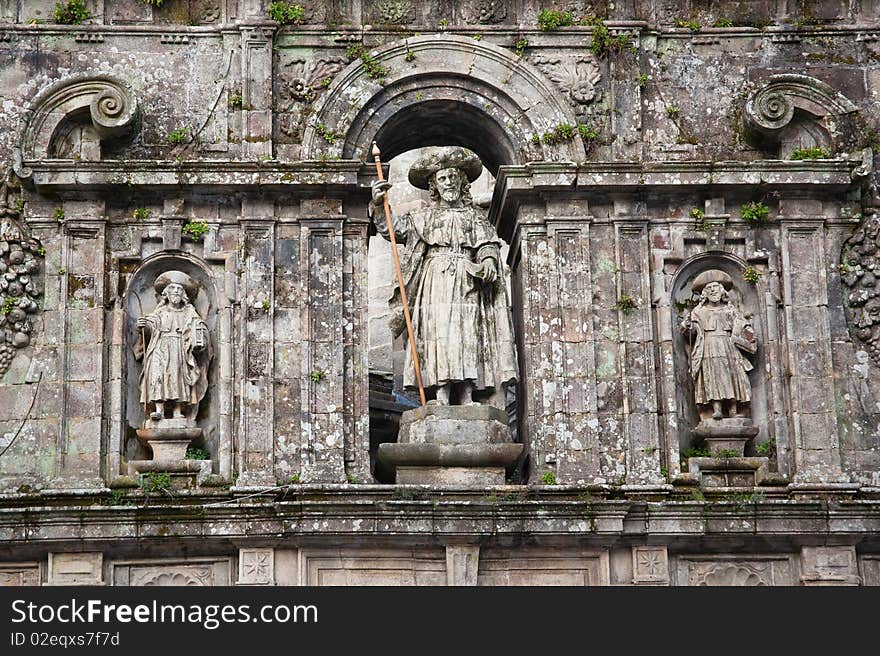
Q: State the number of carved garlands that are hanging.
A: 2